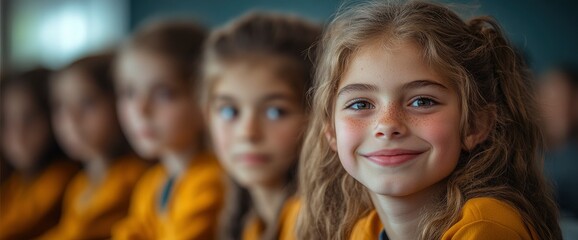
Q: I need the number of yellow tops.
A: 5